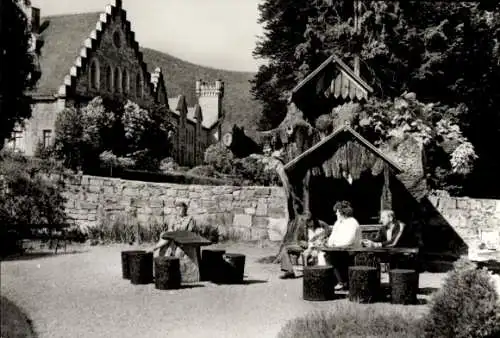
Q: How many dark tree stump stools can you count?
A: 8